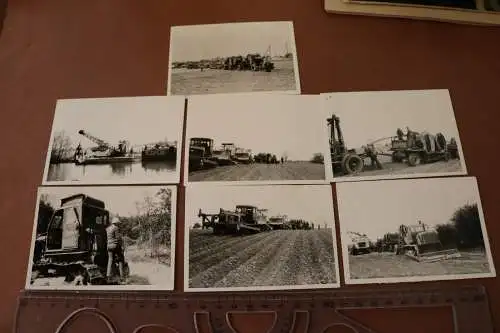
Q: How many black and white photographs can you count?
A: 7